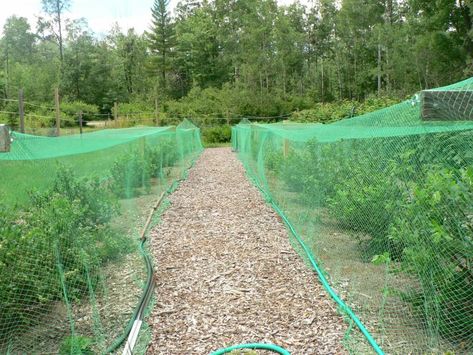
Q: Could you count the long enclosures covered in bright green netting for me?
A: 2